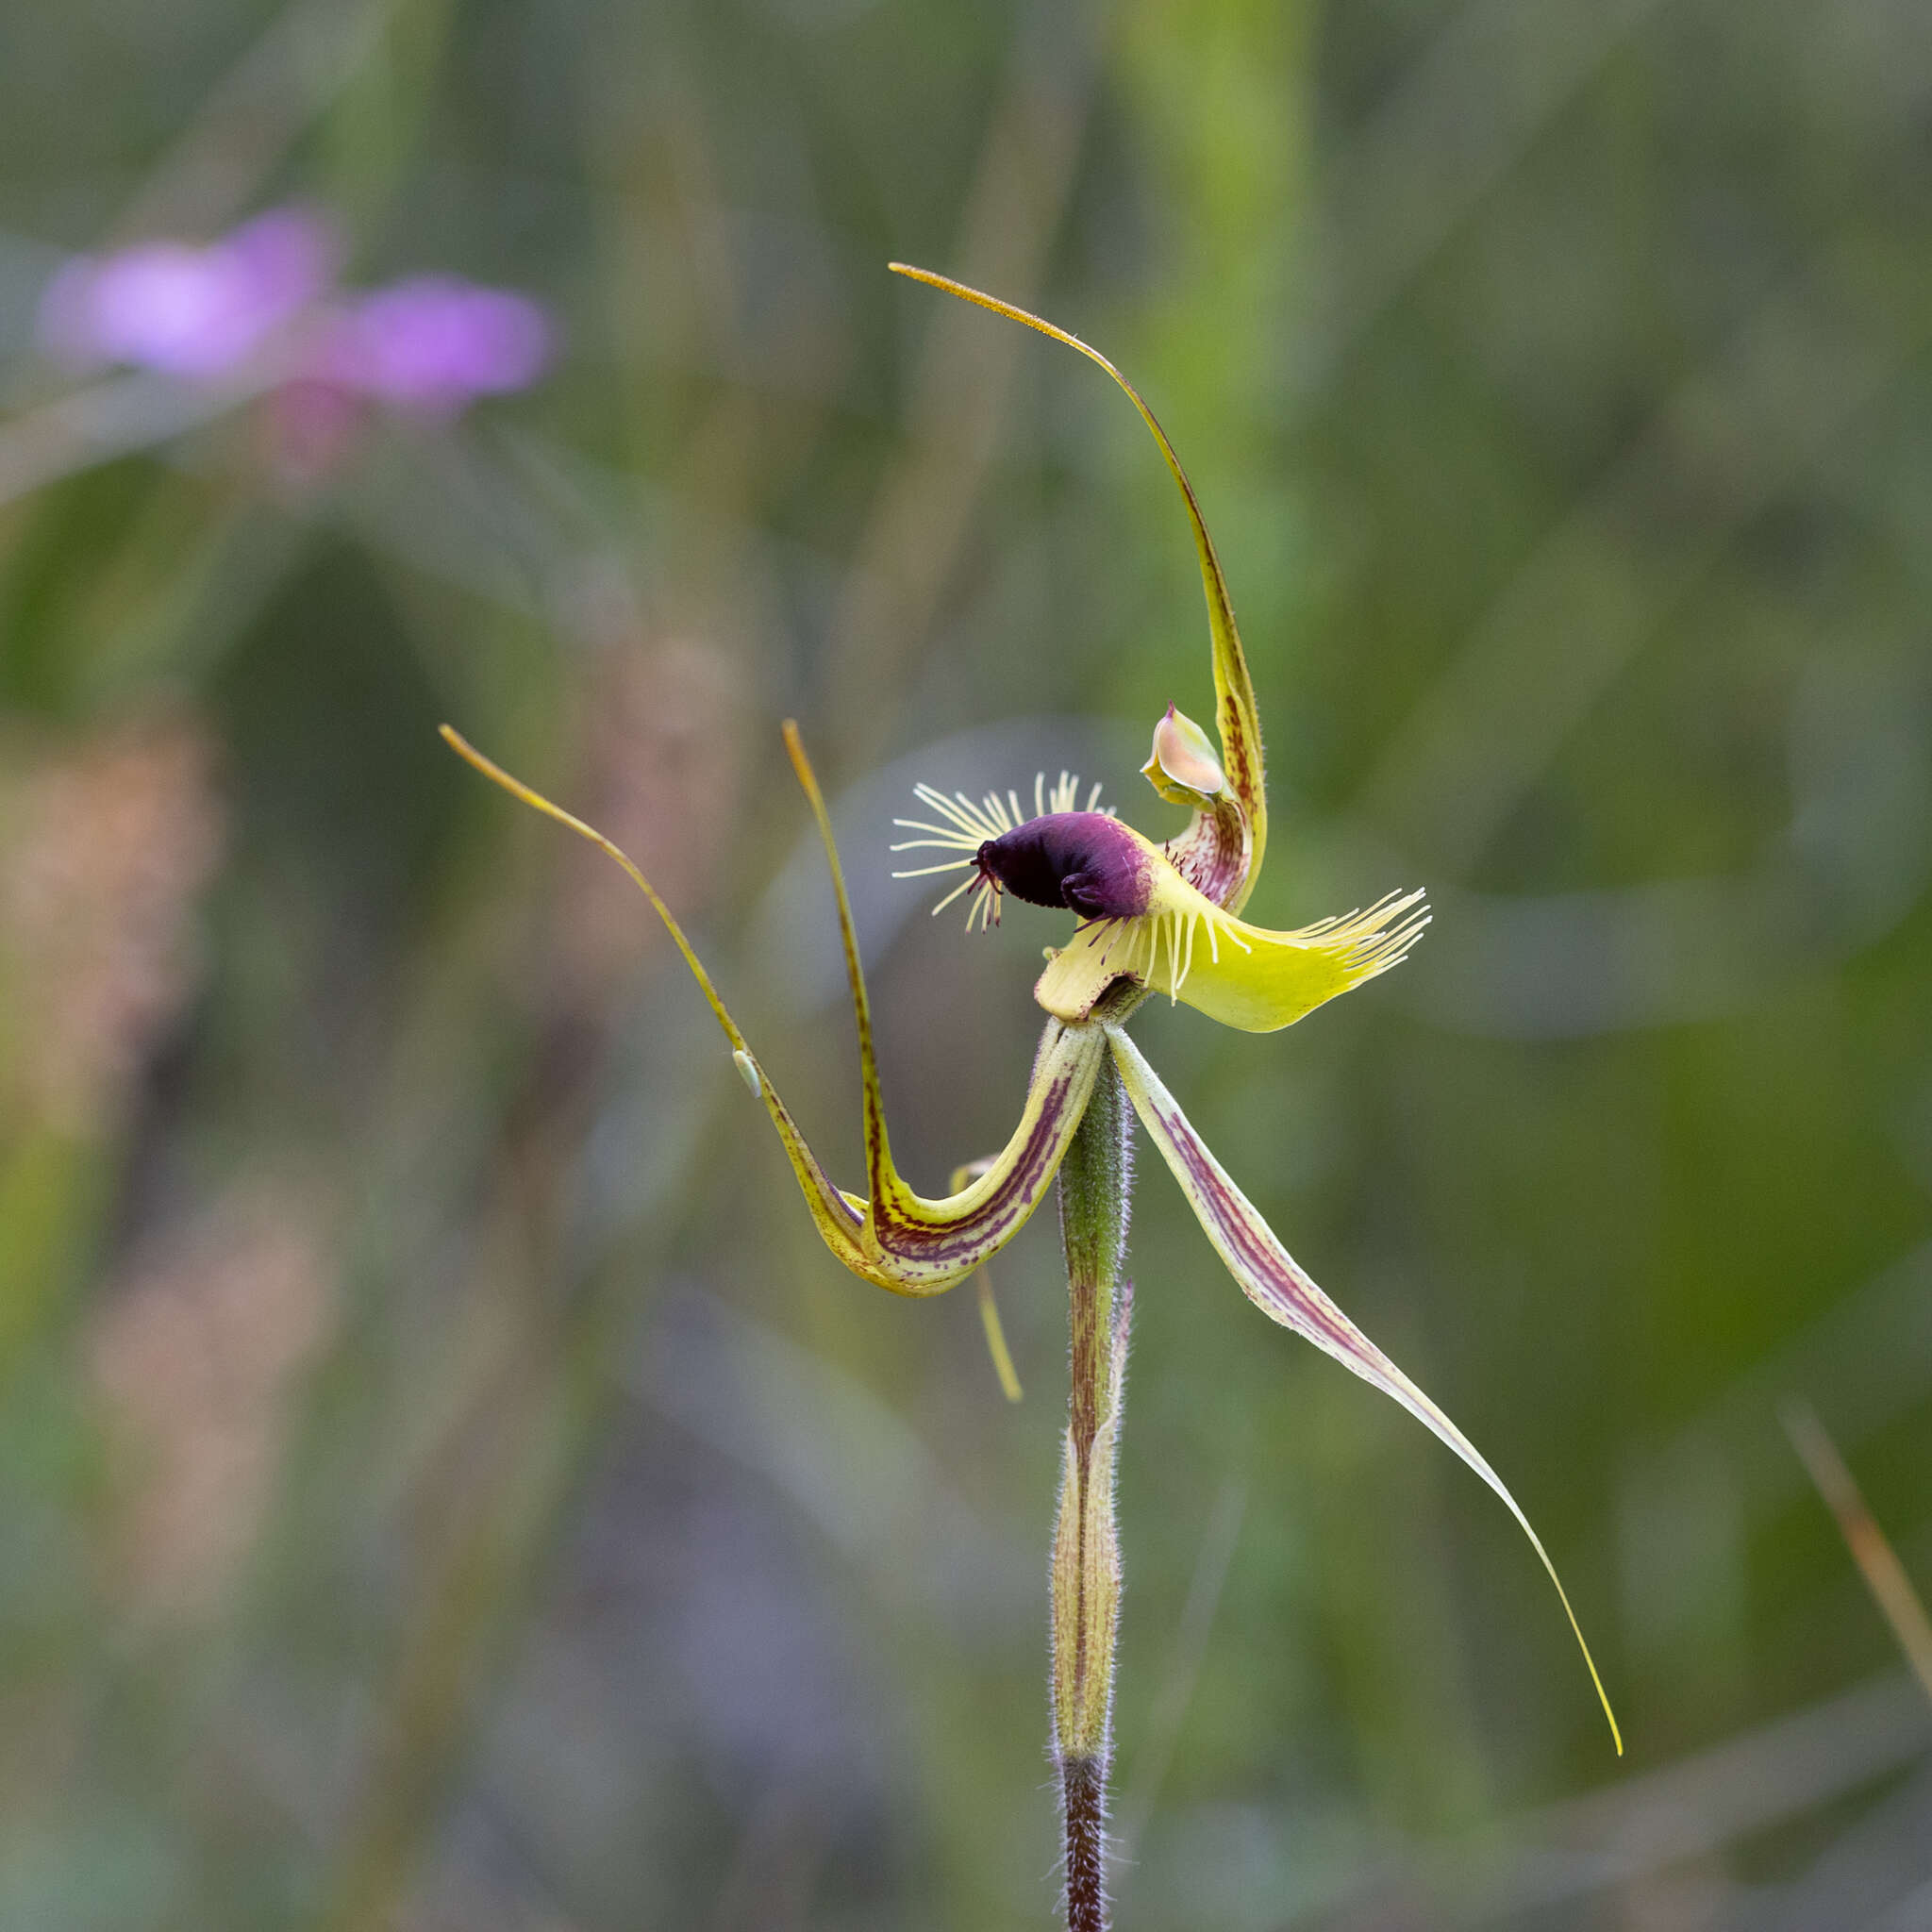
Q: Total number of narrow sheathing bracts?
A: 1